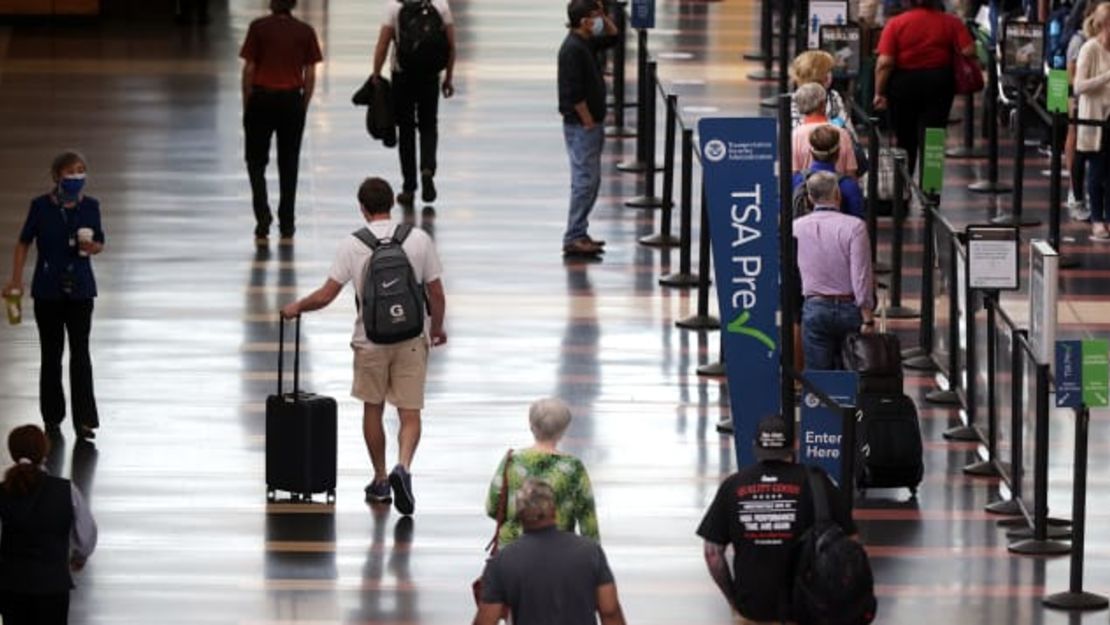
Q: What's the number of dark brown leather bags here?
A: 1